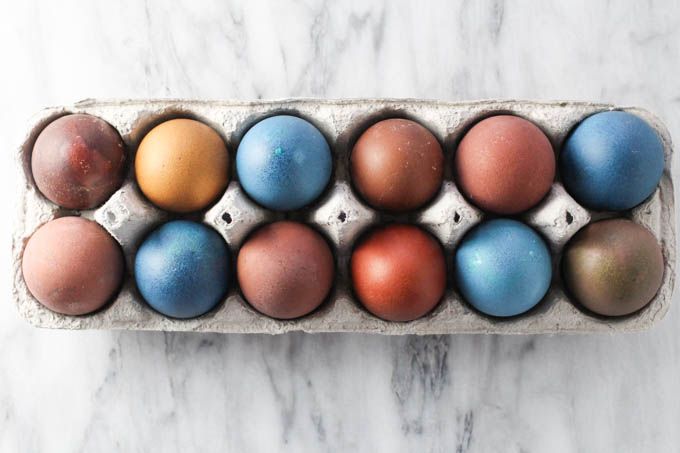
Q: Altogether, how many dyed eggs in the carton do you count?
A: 12